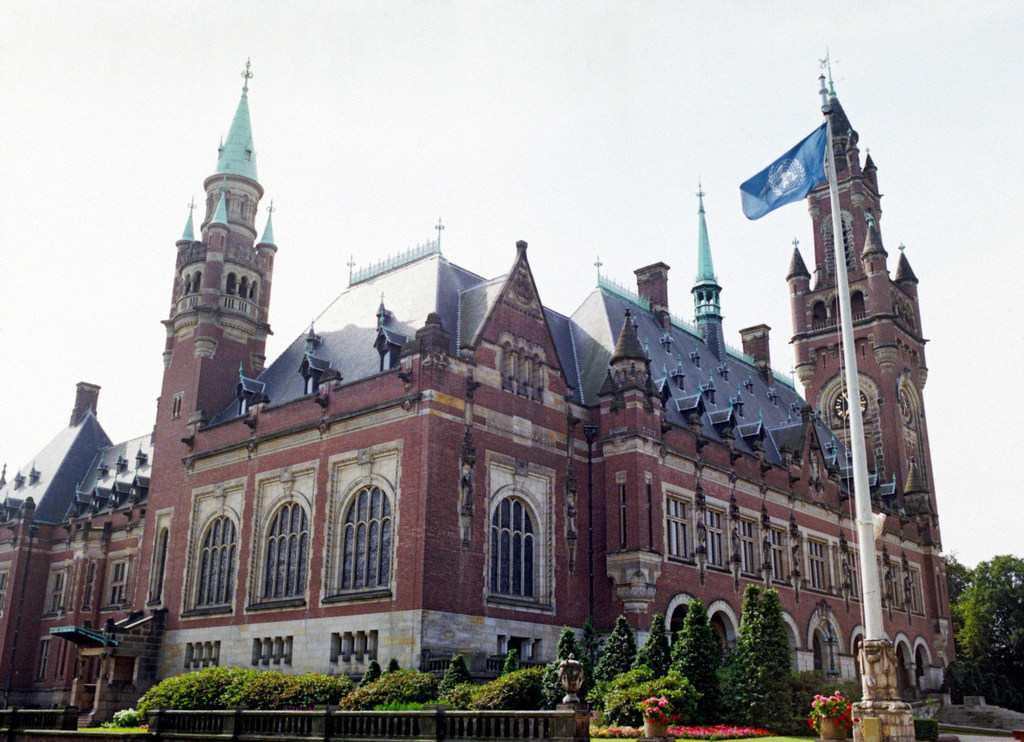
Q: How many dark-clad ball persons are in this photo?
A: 0